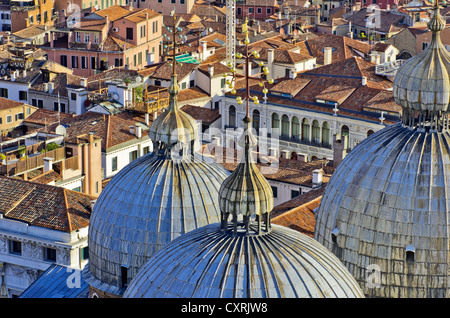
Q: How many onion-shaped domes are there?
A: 3